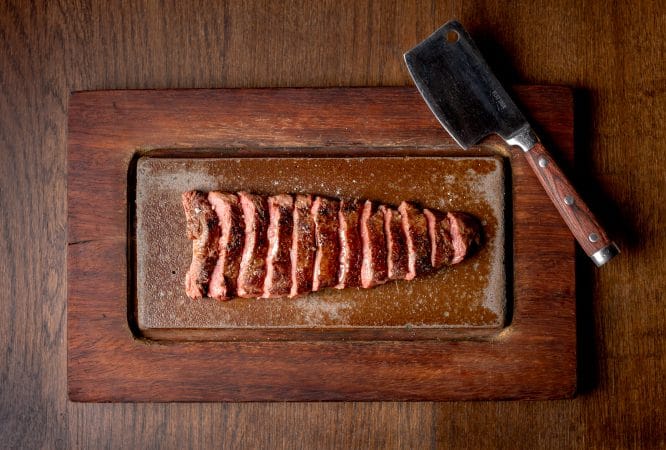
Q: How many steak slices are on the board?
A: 12